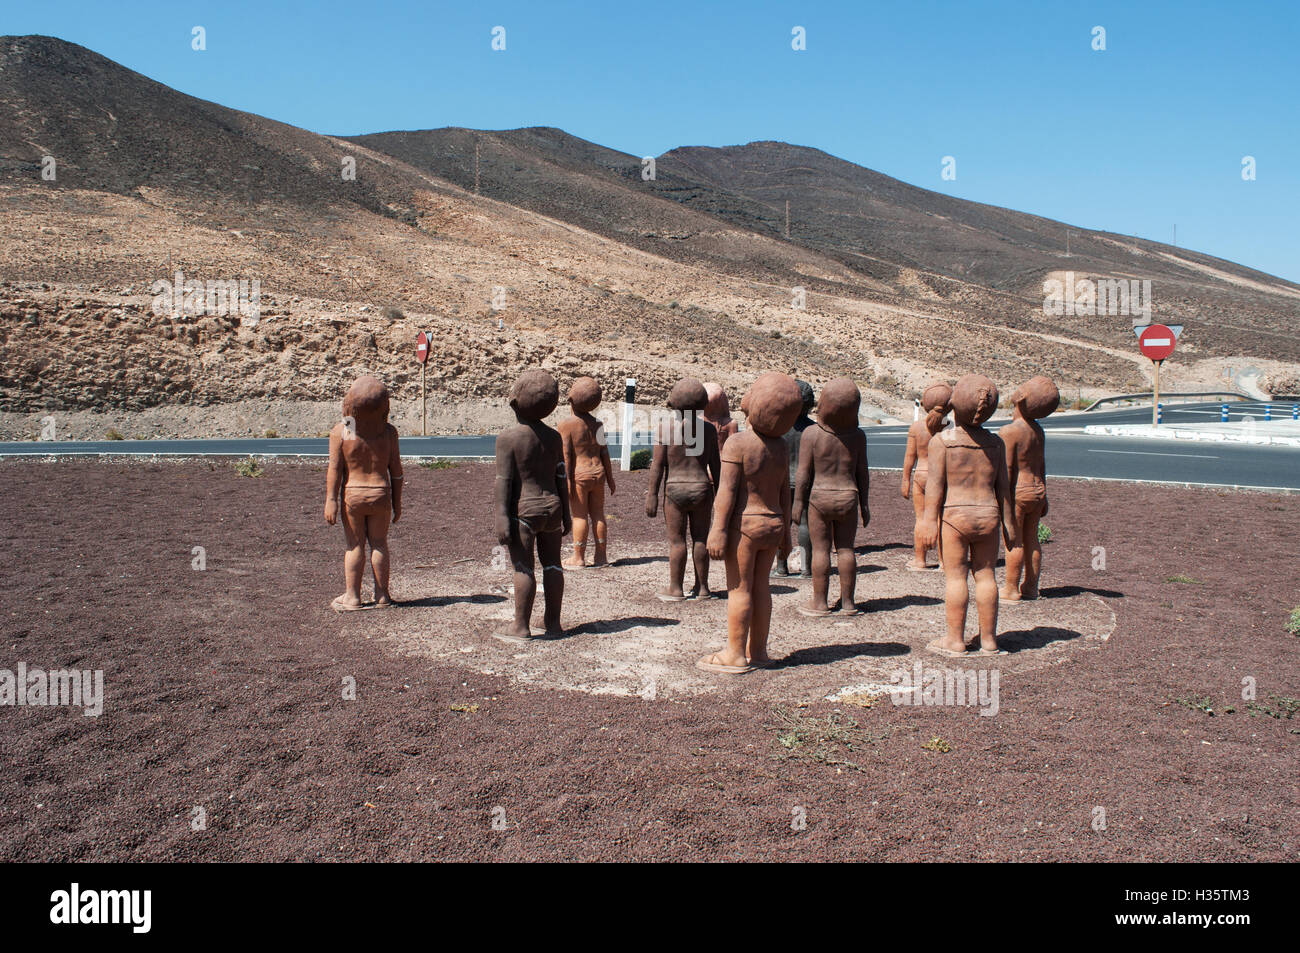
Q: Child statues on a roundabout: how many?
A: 11